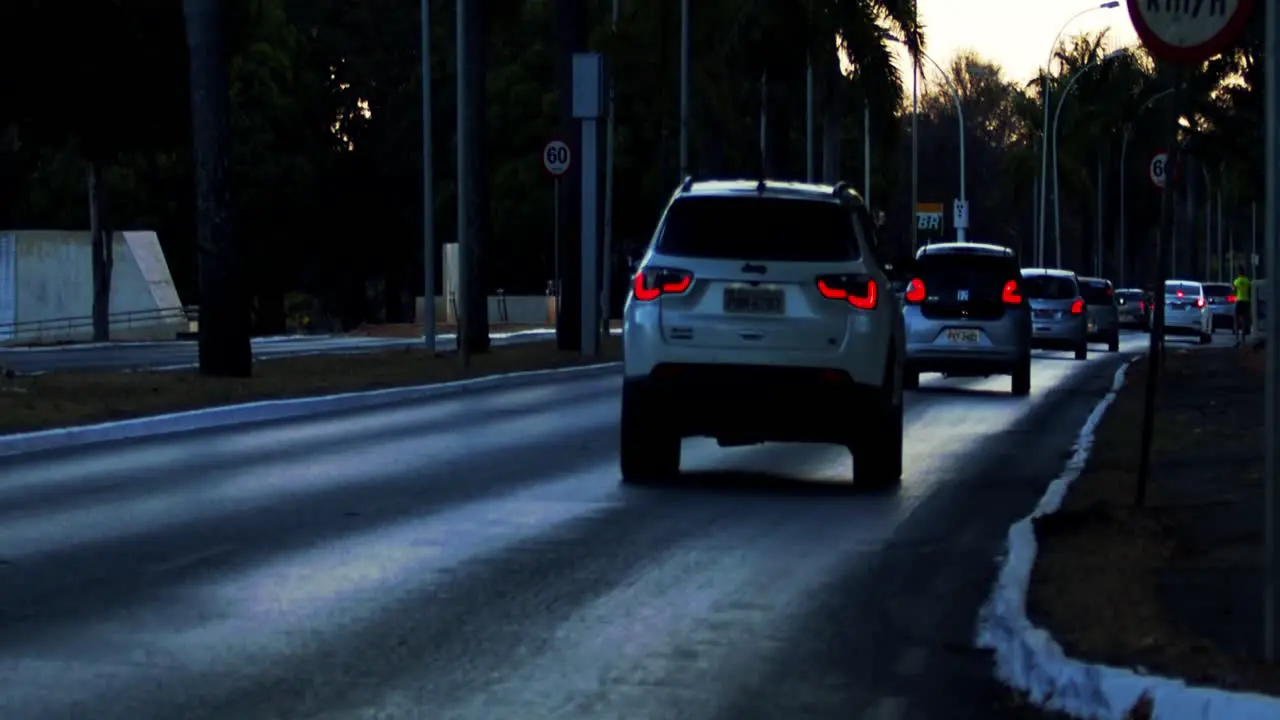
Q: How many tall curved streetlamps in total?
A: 4